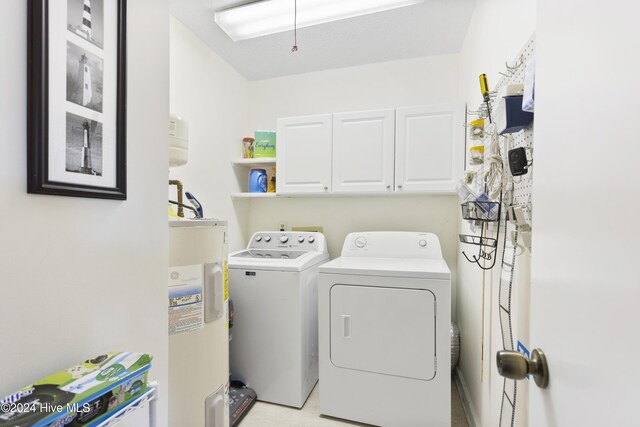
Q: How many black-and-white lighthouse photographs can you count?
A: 3